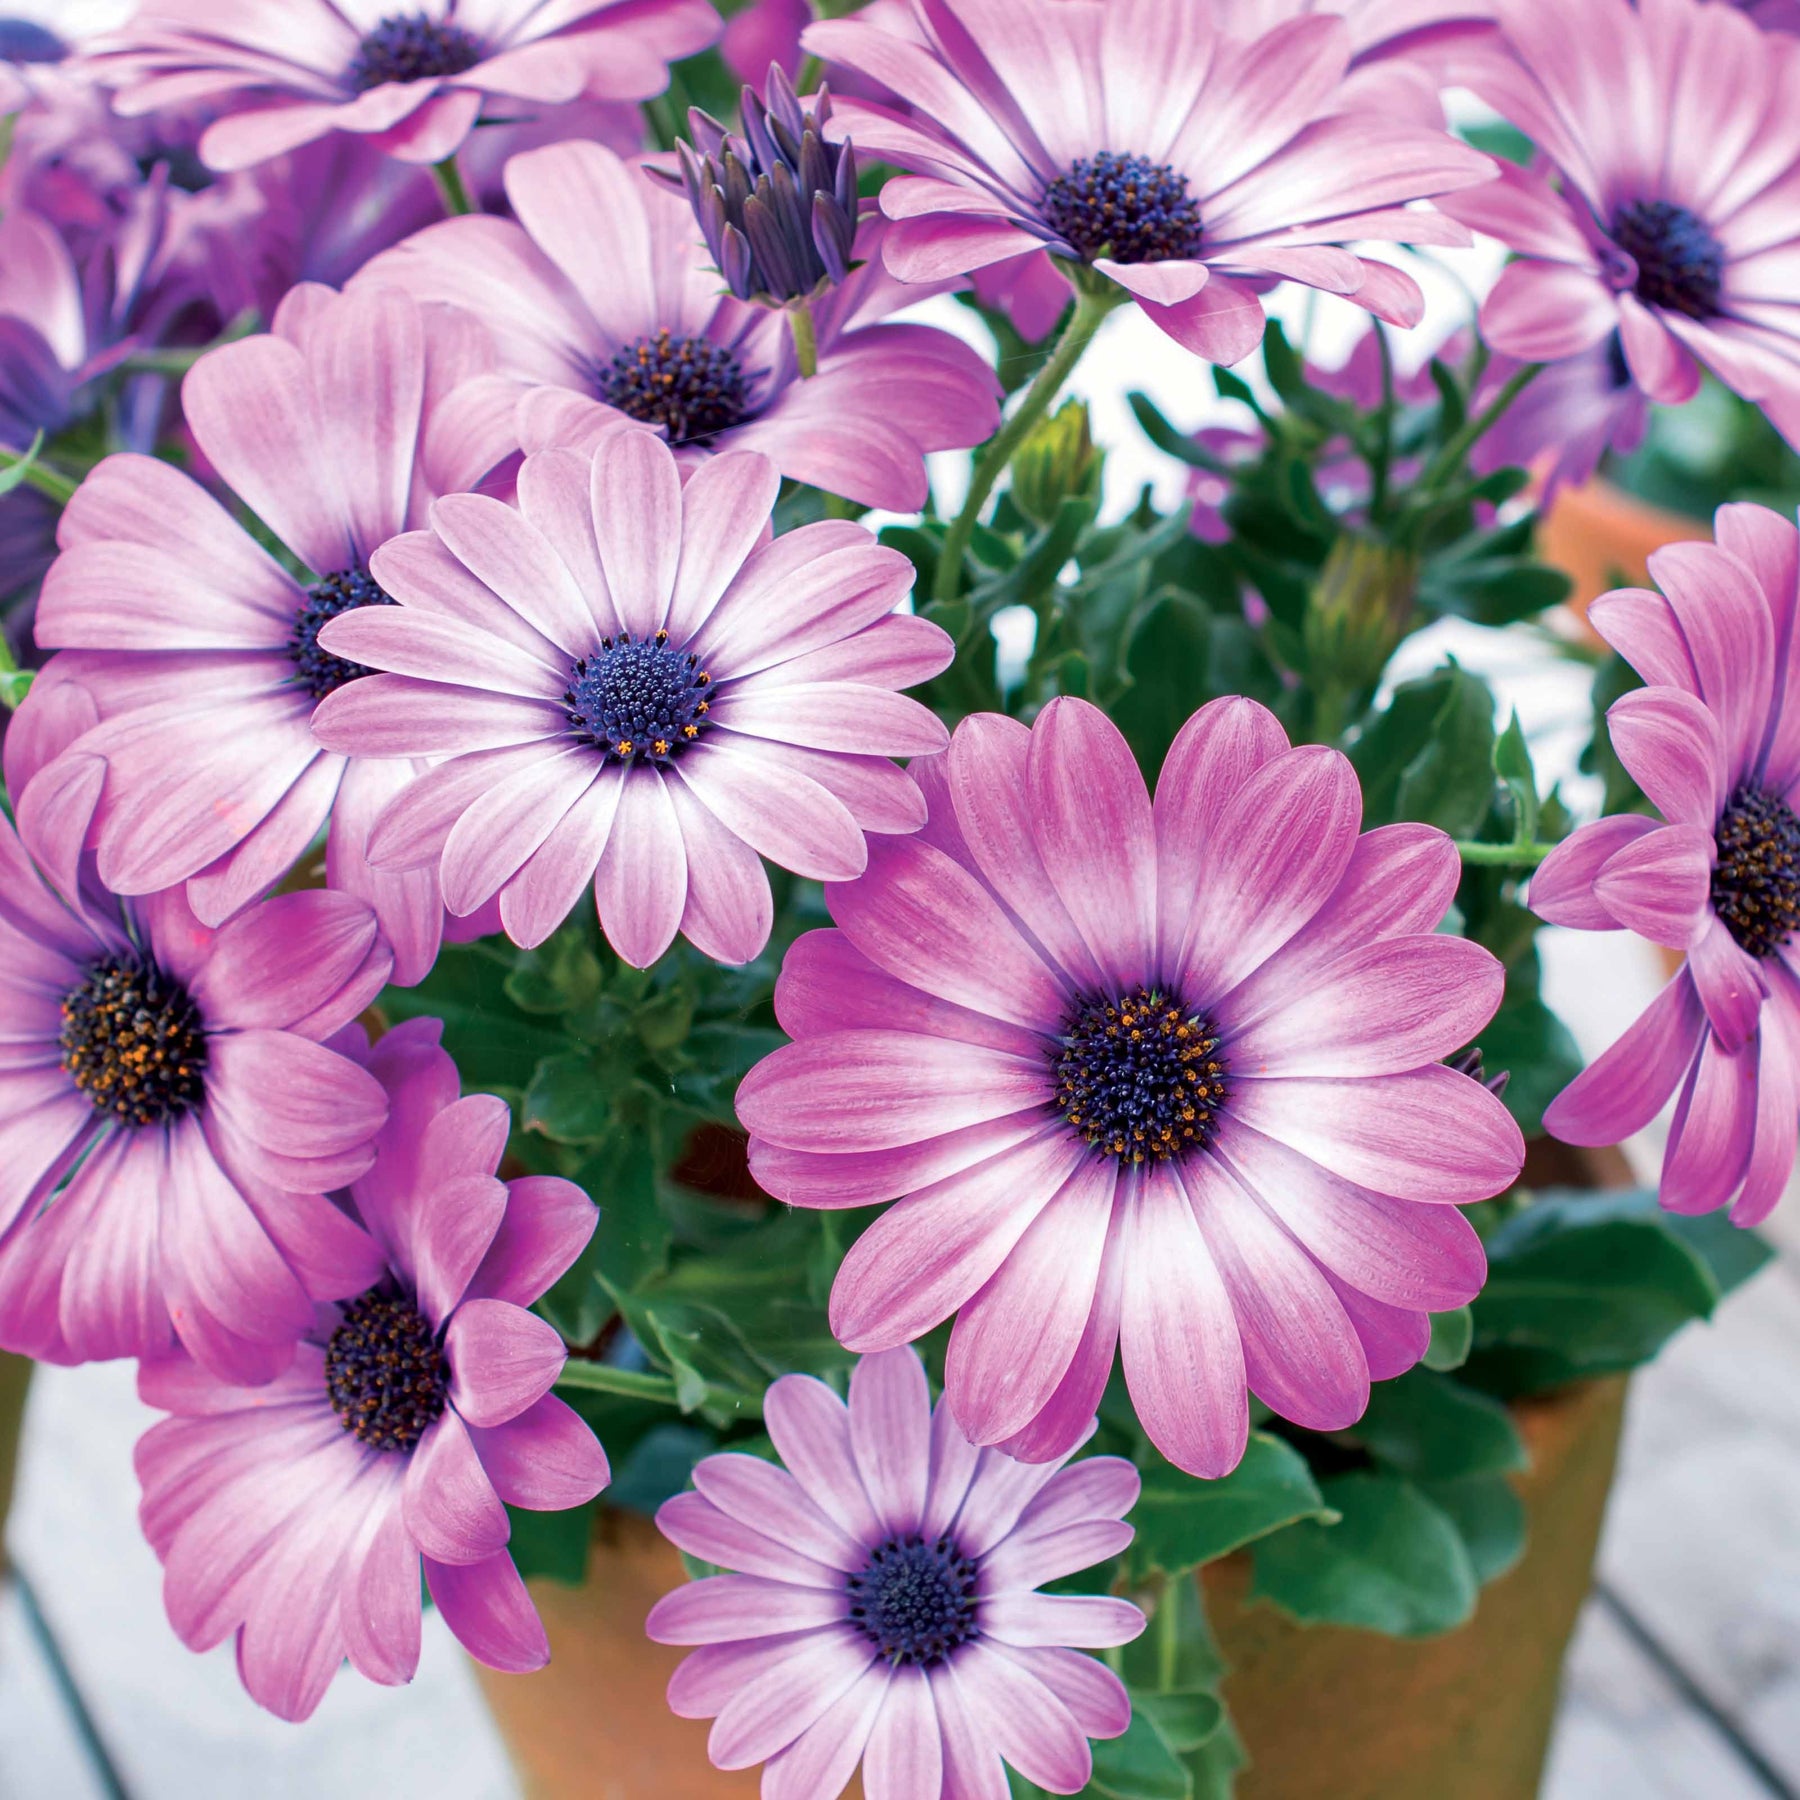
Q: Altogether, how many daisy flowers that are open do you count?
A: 11